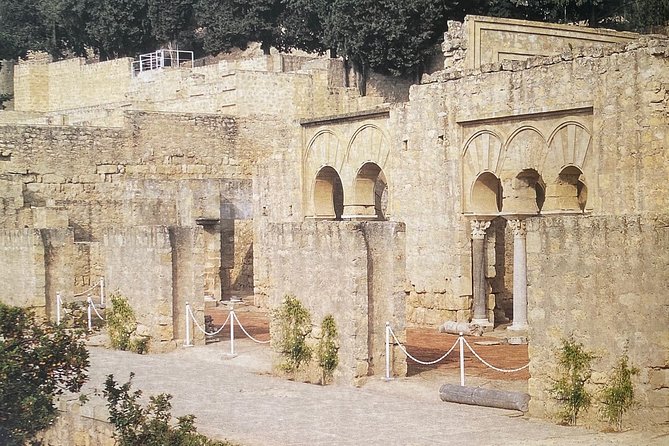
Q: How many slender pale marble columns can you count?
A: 2